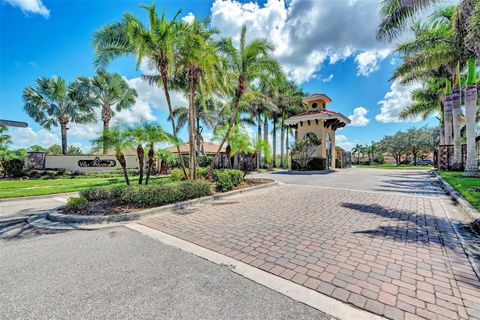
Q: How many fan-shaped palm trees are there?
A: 2